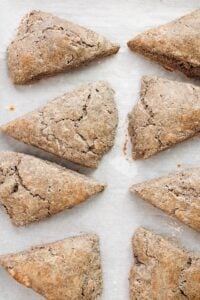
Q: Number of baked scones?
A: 8